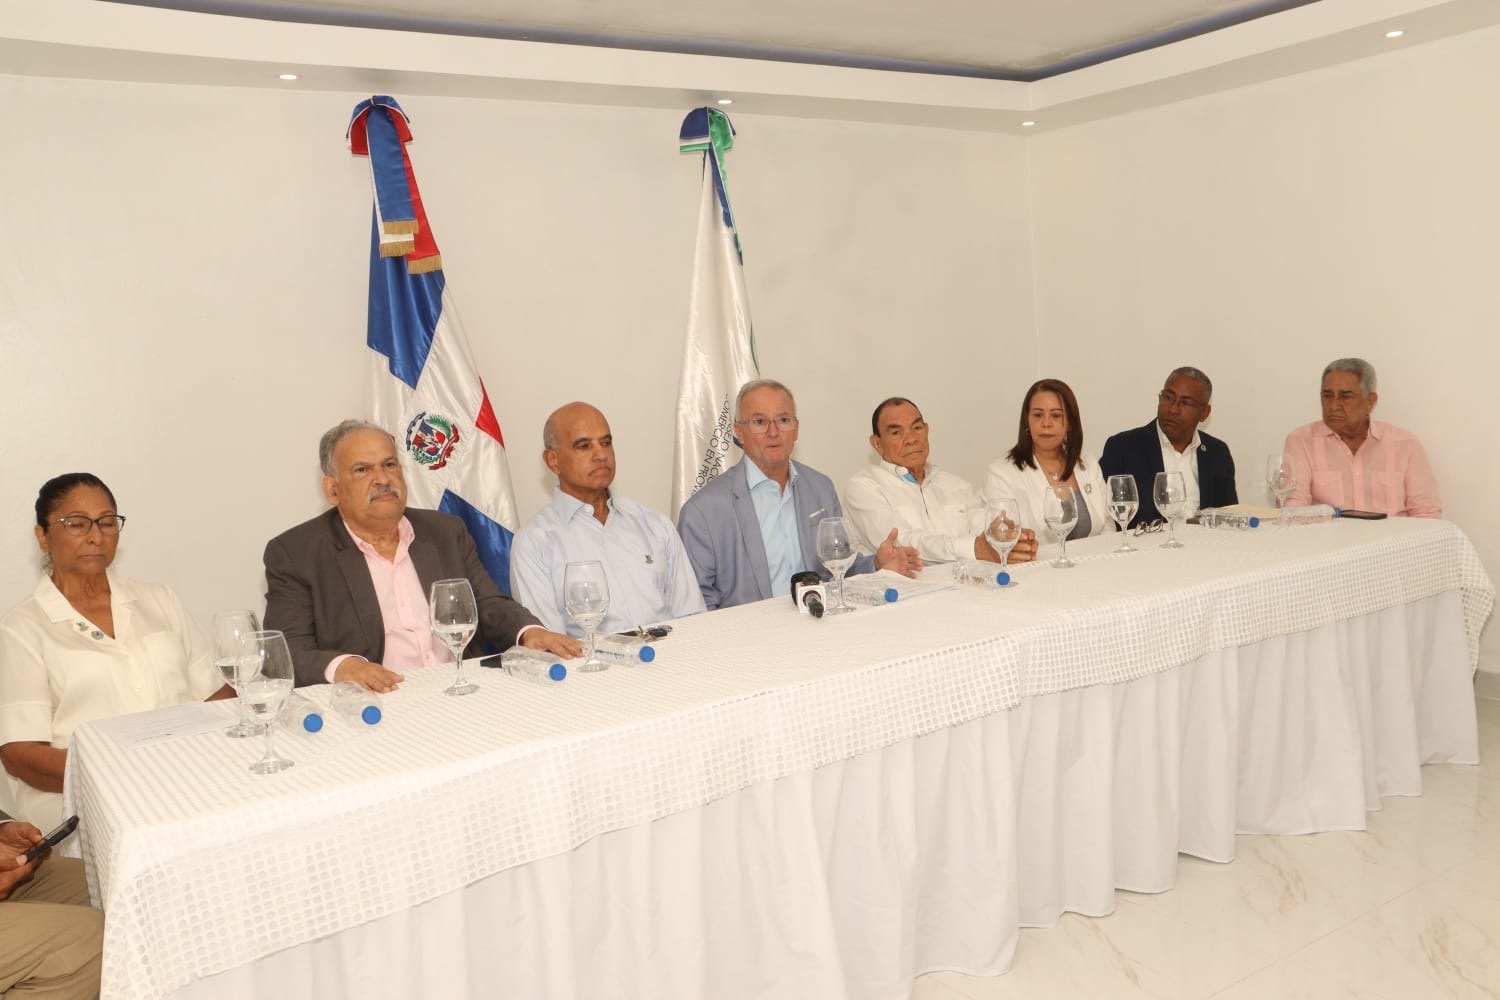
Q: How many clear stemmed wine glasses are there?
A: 10